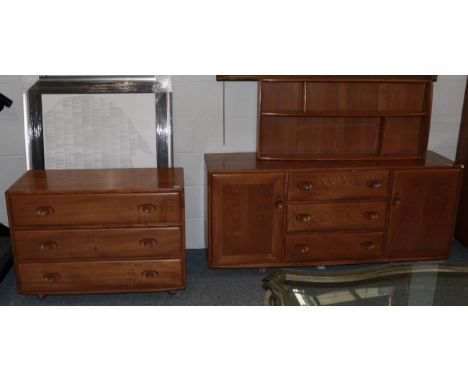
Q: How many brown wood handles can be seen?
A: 14